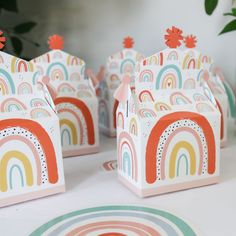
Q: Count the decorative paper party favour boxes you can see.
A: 5